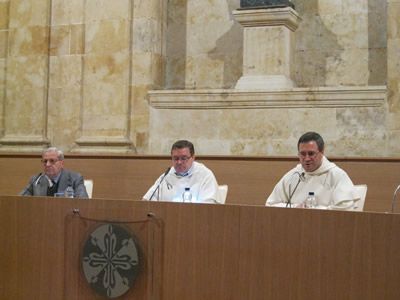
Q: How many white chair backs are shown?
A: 3